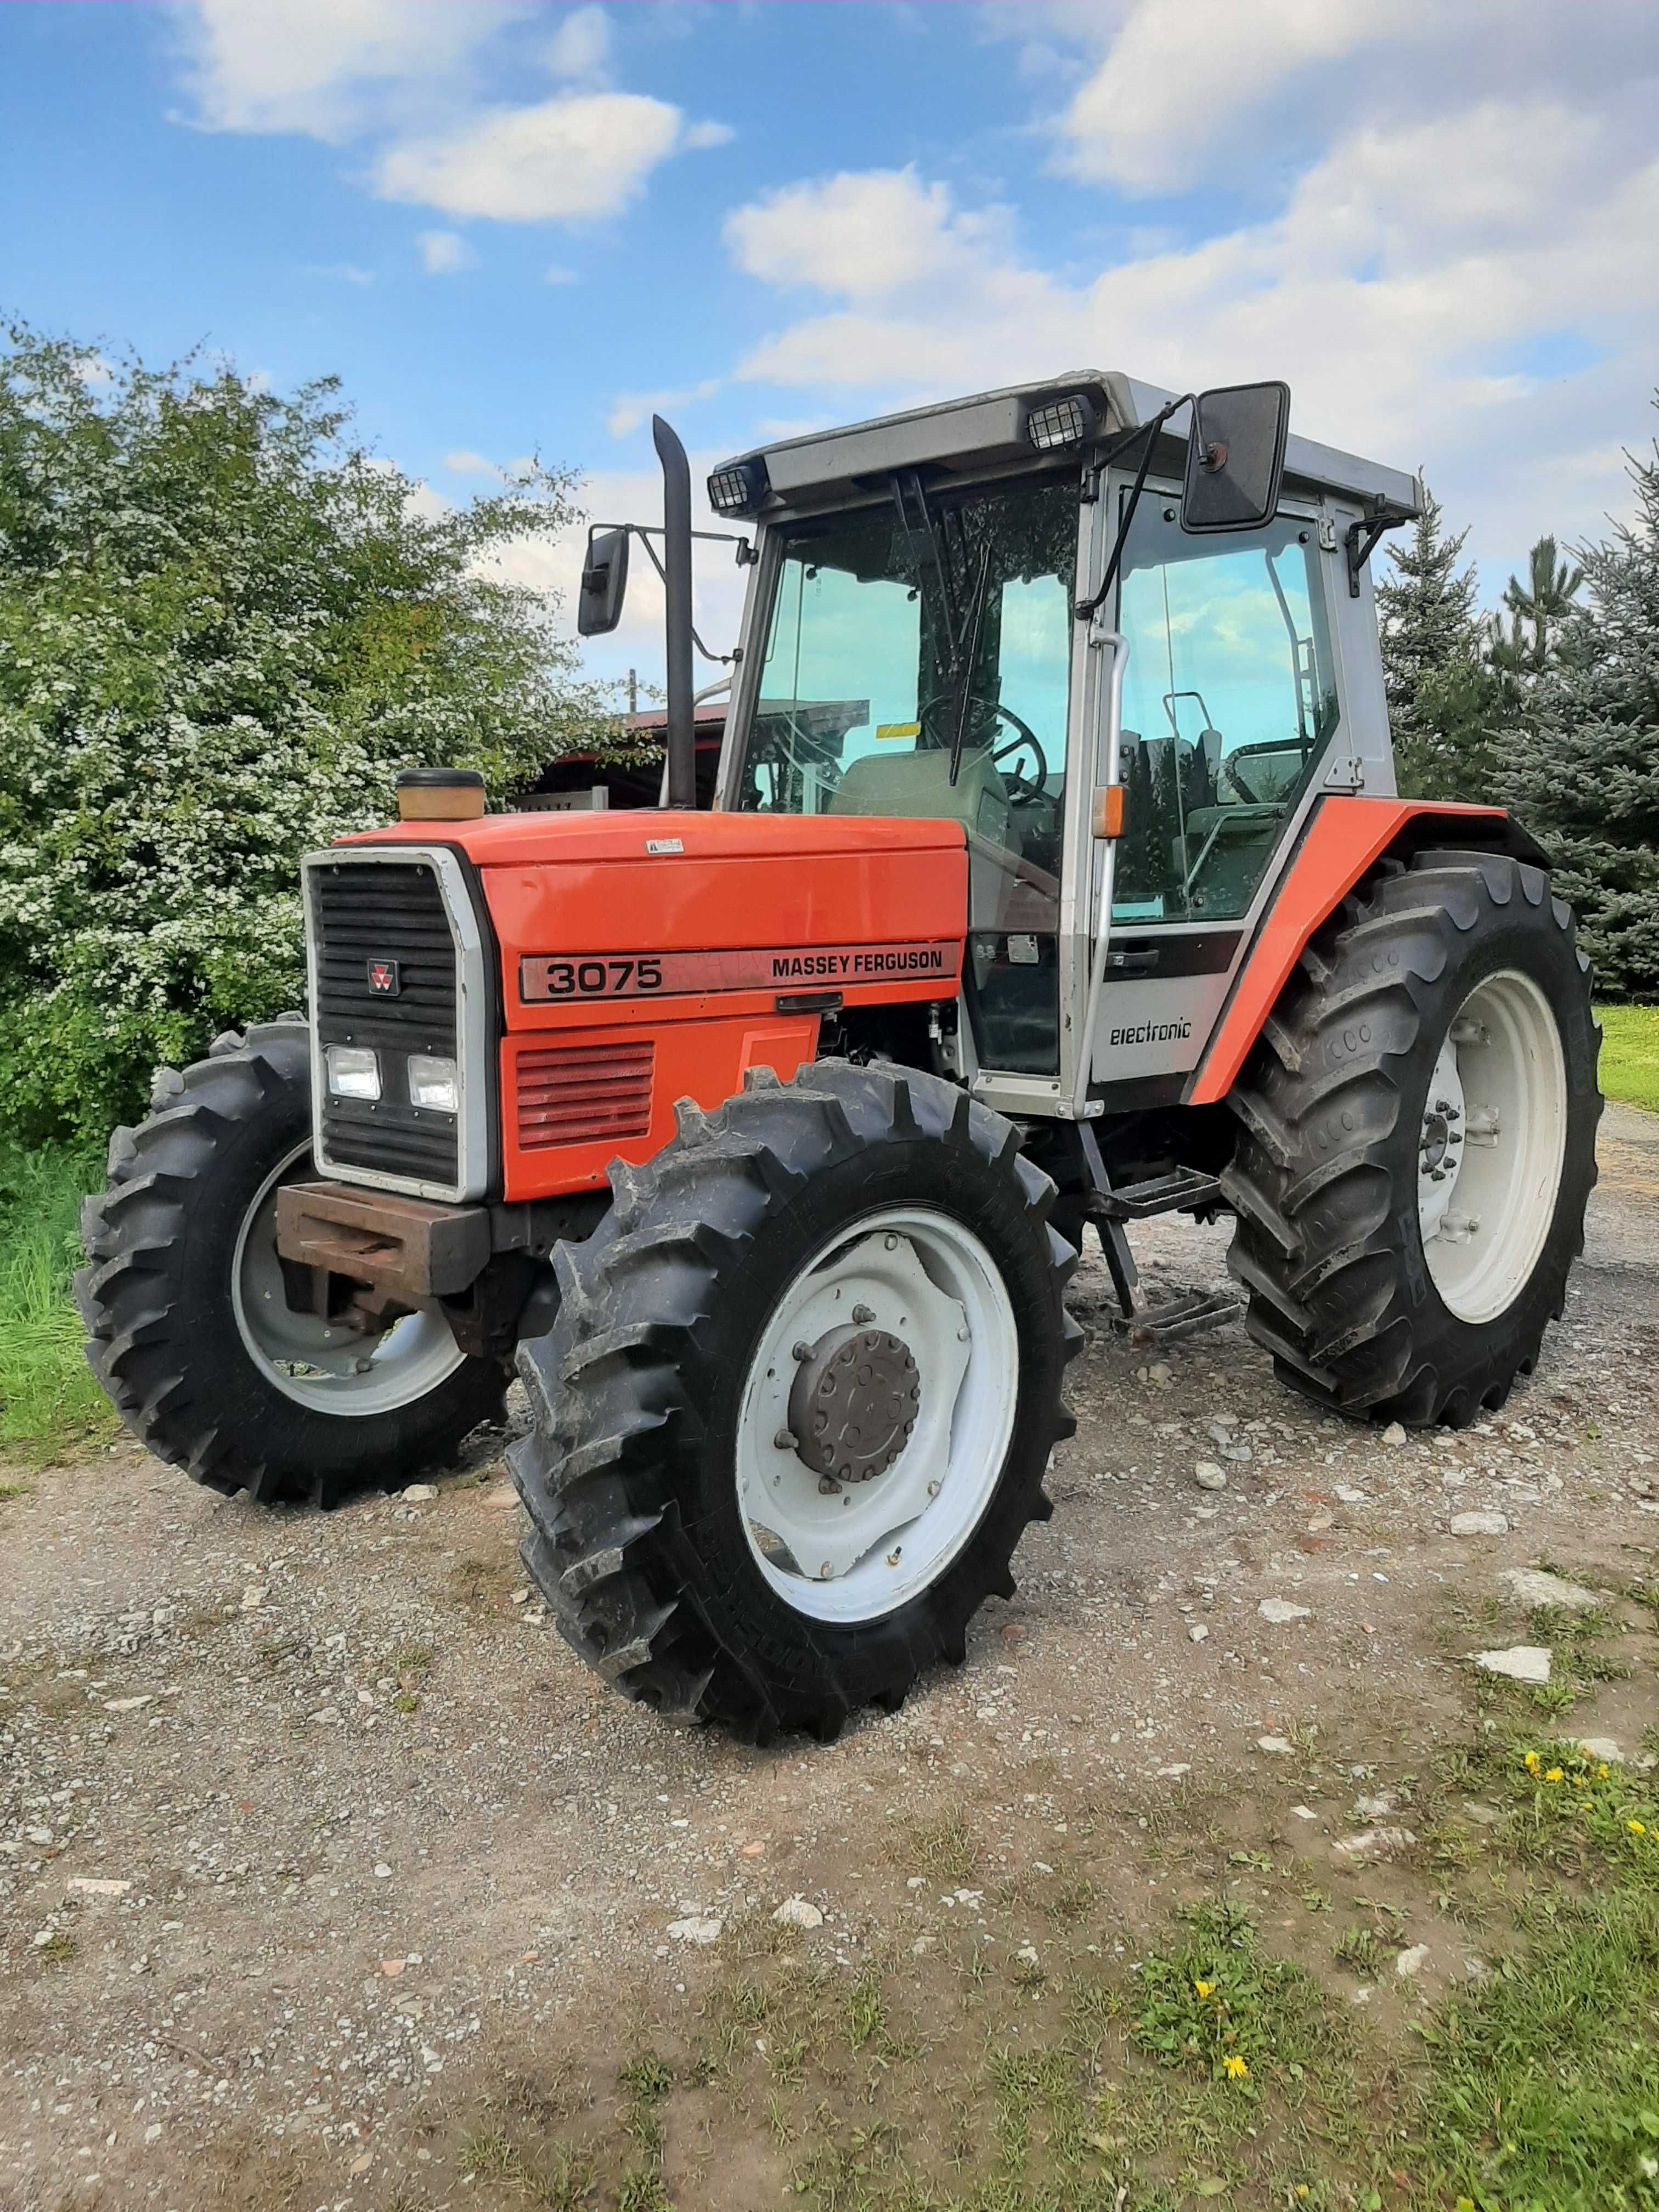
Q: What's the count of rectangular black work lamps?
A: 2